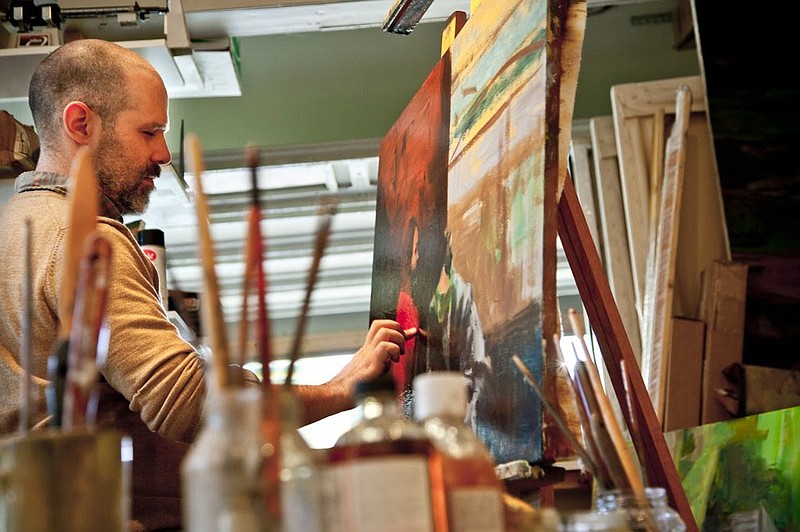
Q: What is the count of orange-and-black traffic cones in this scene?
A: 0